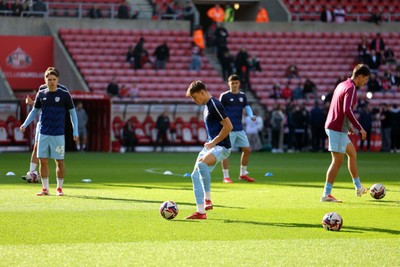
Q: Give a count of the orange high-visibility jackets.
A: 3